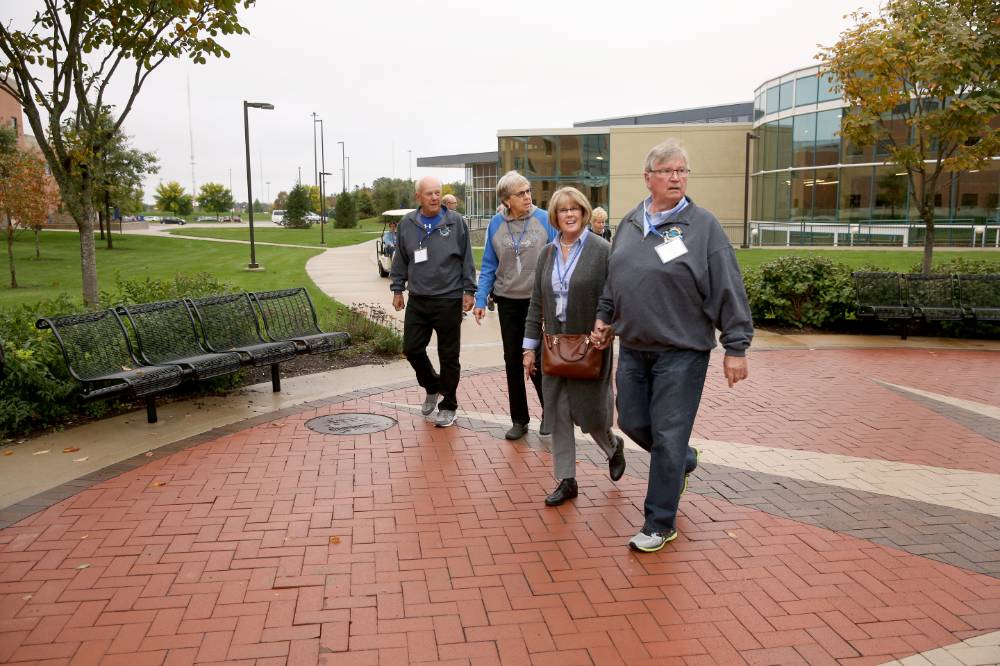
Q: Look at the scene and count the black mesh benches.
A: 2